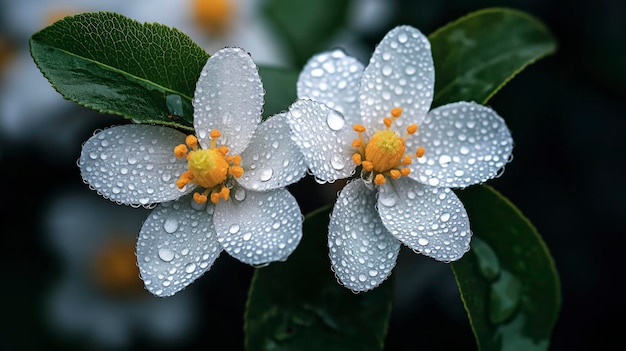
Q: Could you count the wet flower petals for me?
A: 11